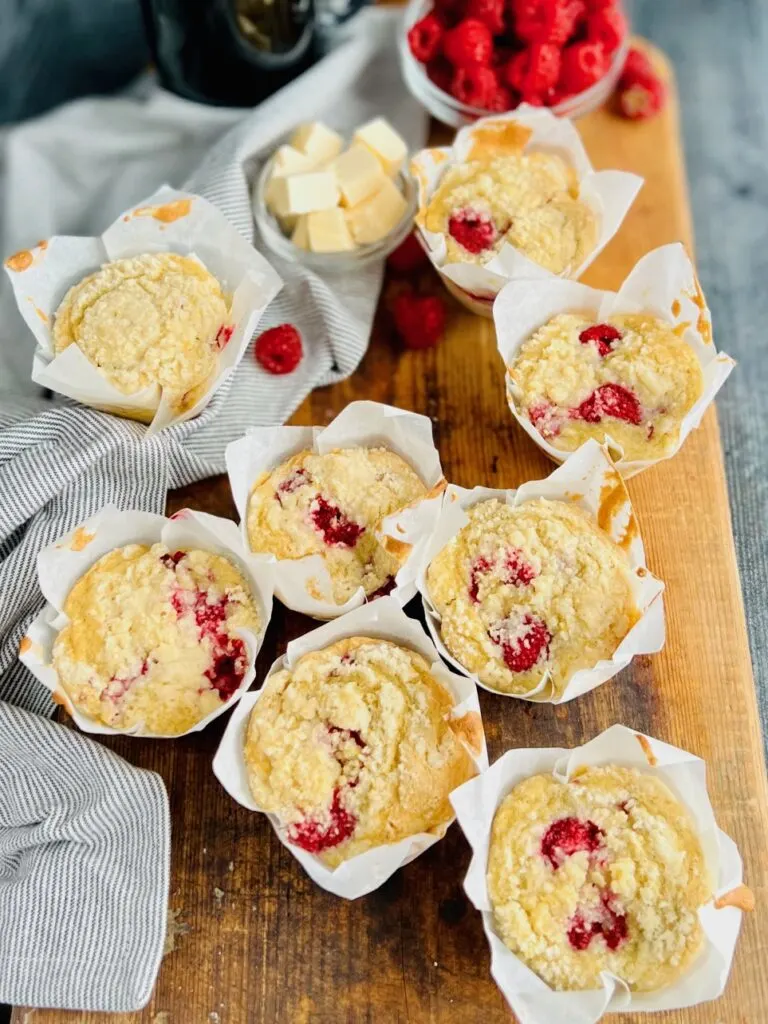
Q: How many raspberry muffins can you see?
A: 8